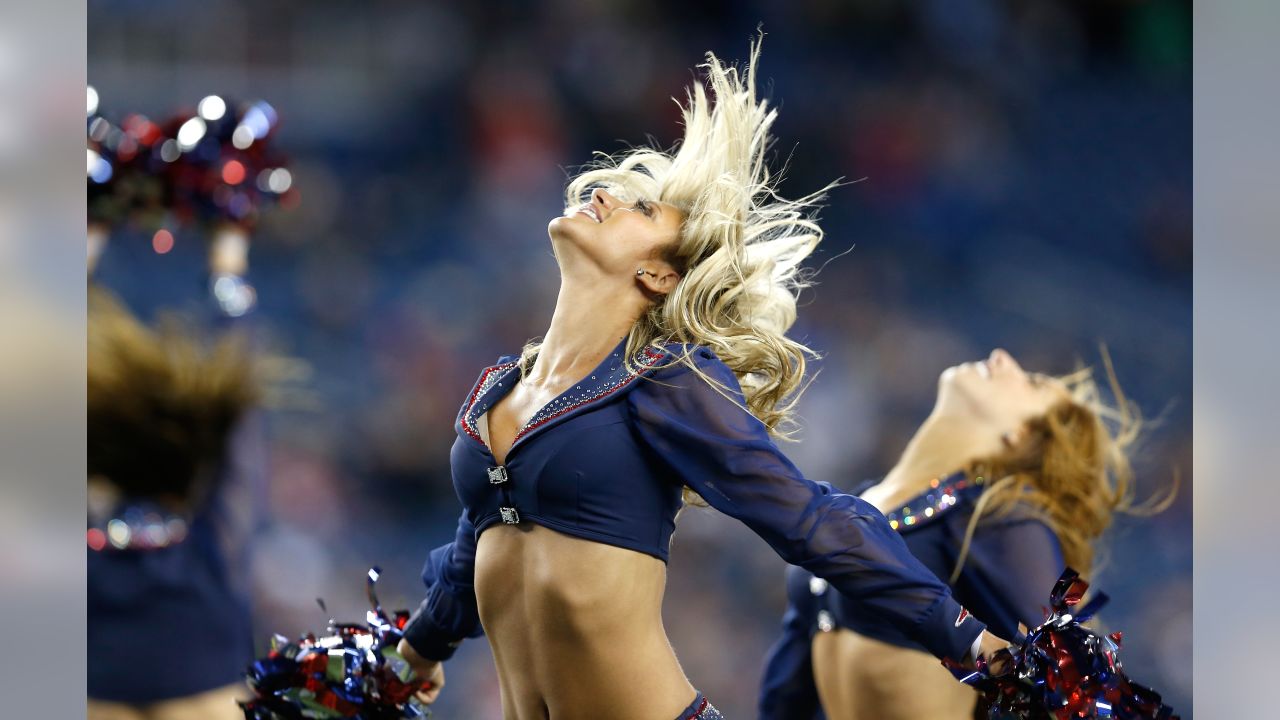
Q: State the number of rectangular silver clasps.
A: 2